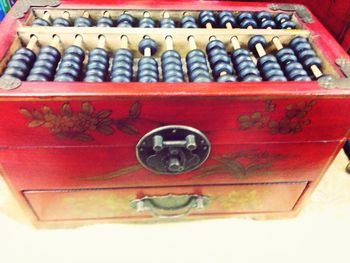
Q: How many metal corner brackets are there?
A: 4